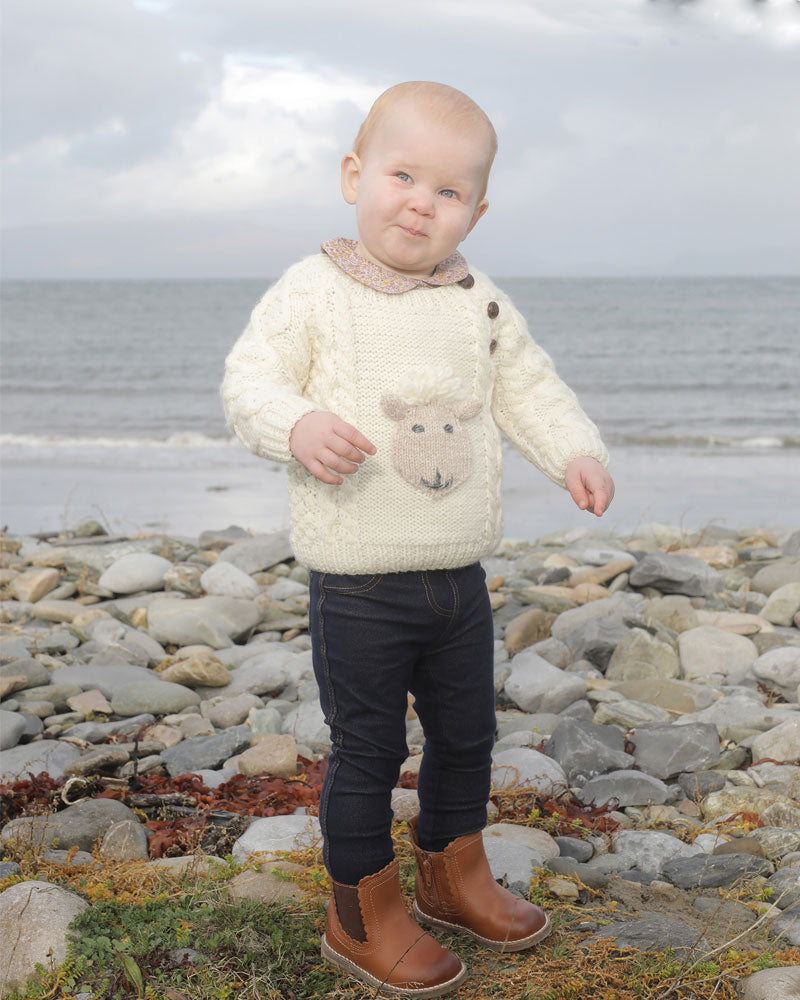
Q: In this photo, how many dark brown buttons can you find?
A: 3